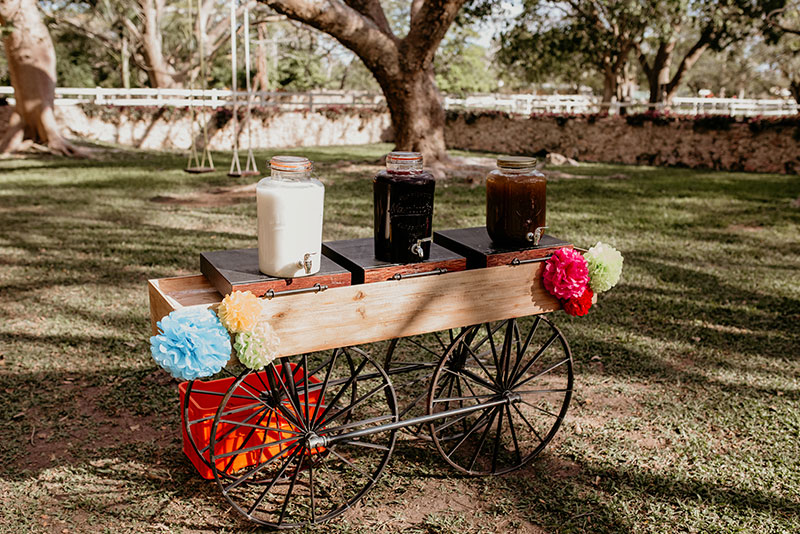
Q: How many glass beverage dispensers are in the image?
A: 3